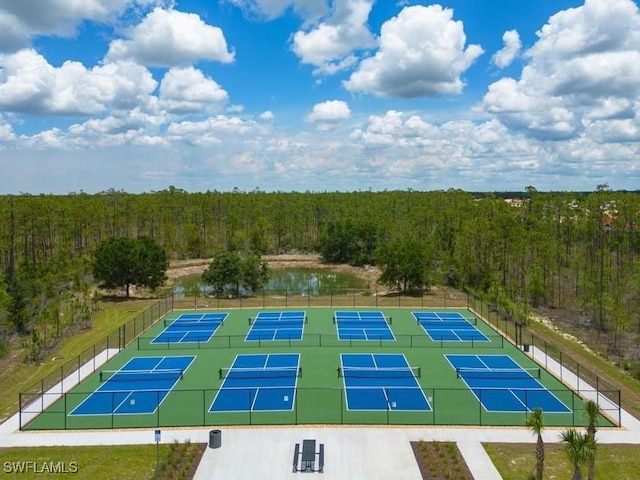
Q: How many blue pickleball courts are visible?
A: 8